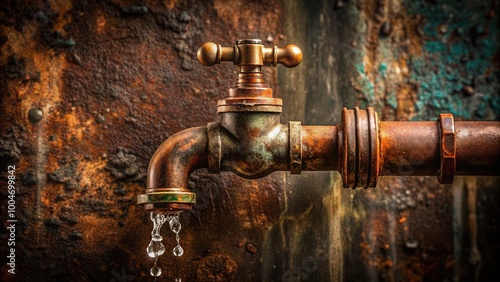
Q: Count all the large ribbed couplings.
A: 1